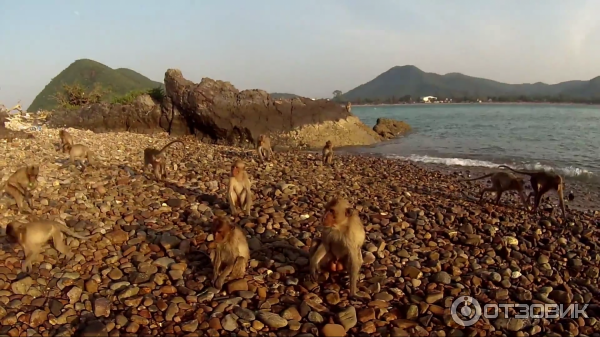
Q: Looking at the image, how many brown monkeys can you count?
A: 12